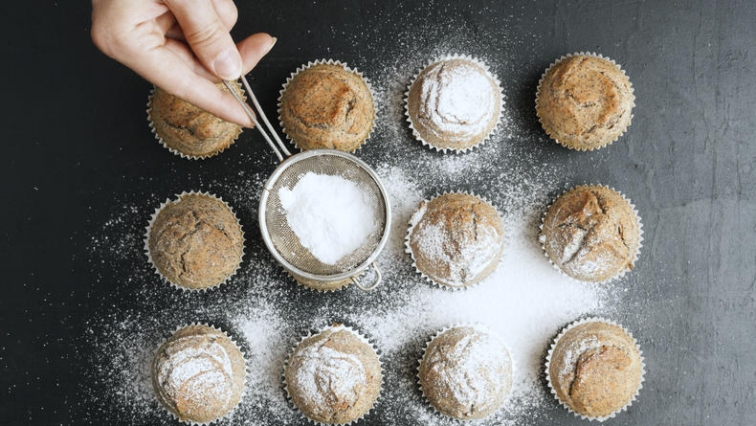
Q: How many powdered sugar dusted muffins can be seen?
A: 7